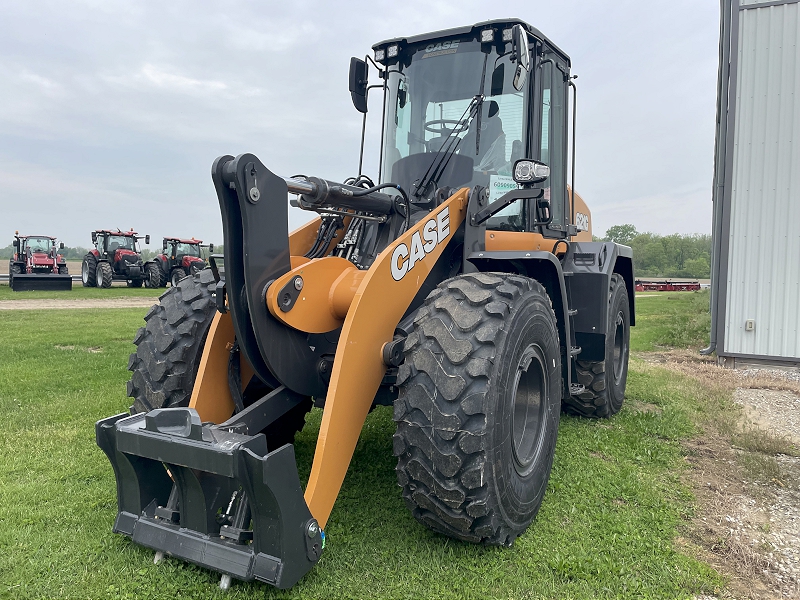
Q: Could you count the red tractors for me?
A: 3